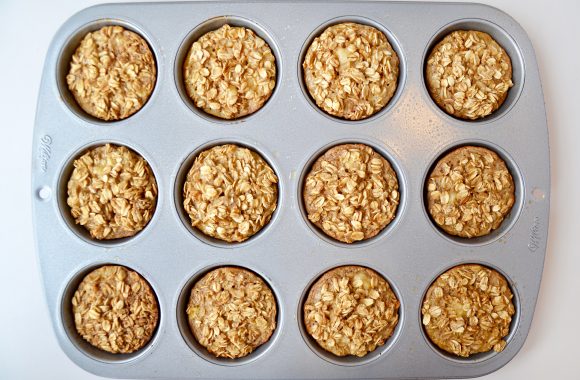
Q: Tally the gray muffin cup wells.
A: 12